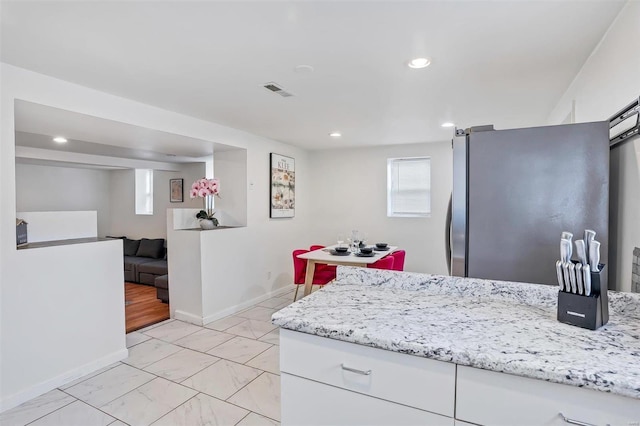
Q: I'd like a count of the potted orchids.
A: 1